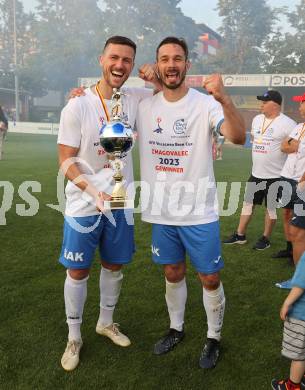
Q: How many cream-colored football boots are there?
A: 2